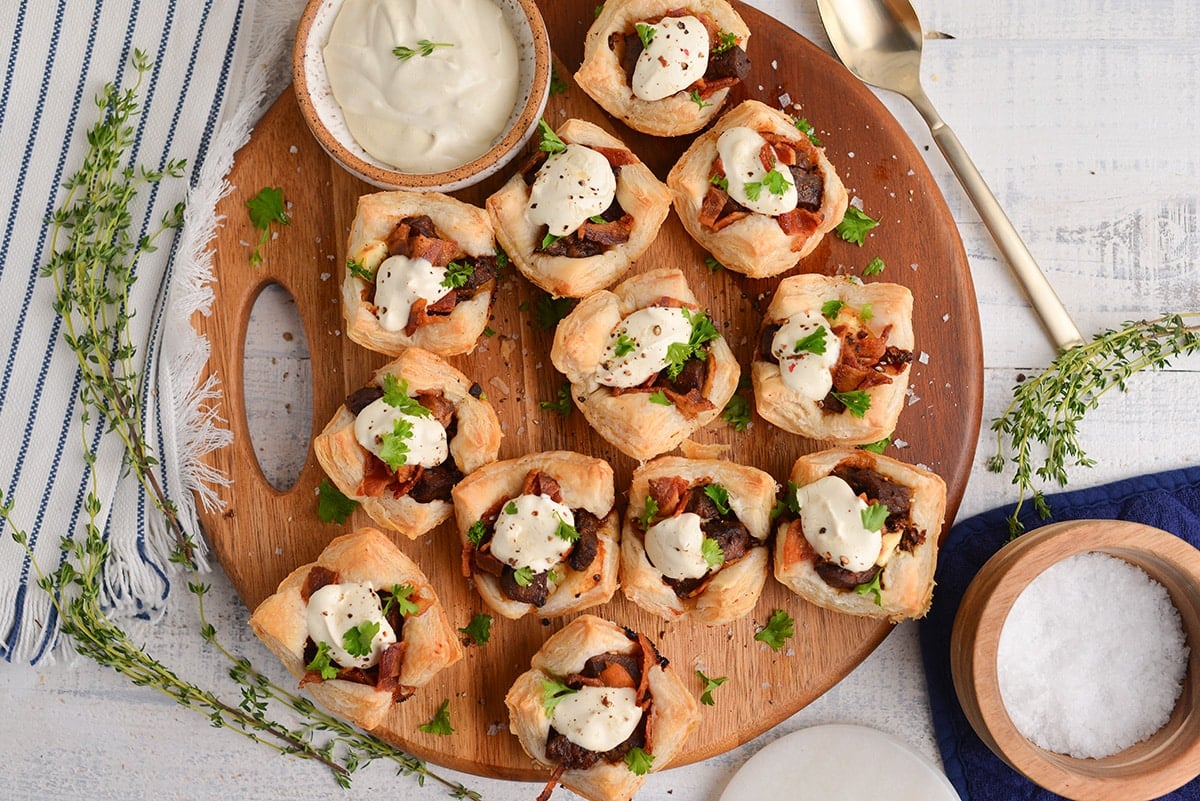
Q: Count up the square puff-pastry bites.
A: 12